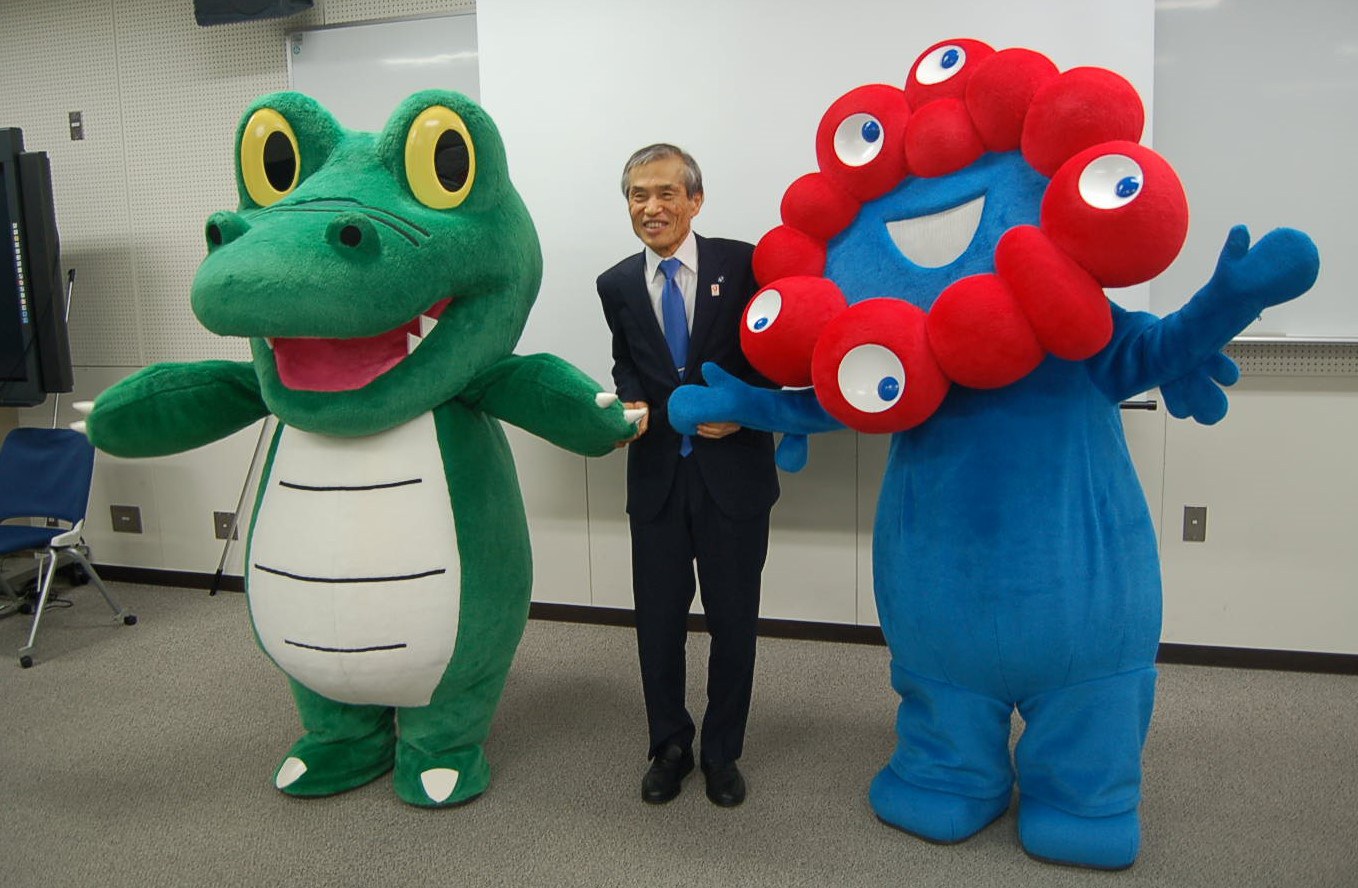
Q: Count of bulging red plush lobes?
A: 12